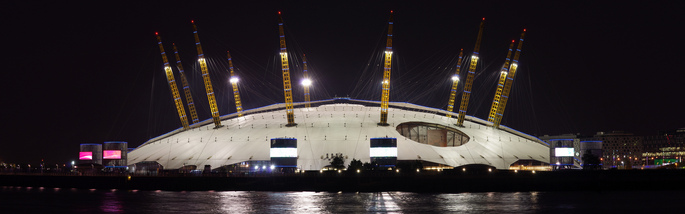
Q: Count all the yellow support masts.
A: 11